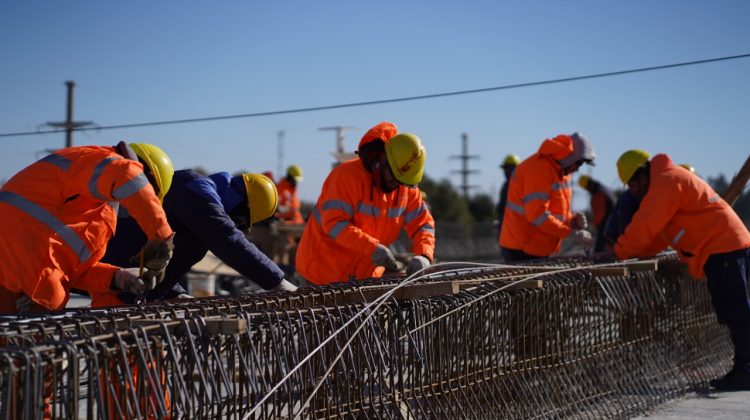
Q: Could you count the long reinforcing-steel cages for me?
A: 1